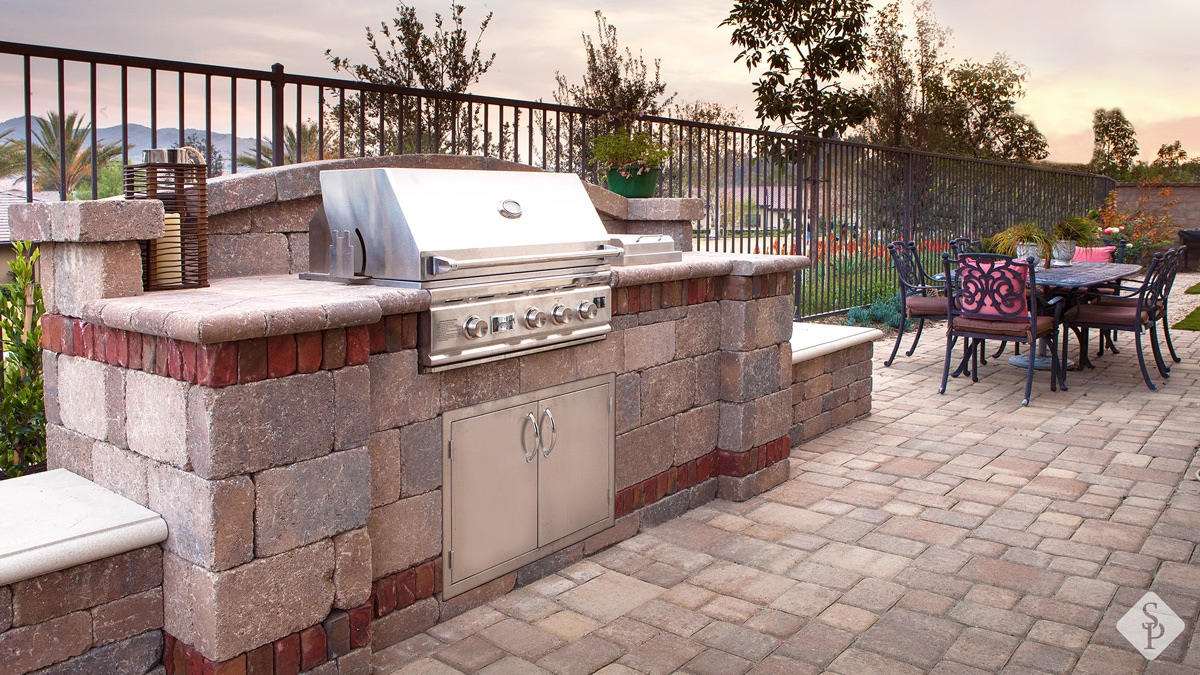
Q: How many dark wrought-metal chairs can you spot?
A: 6